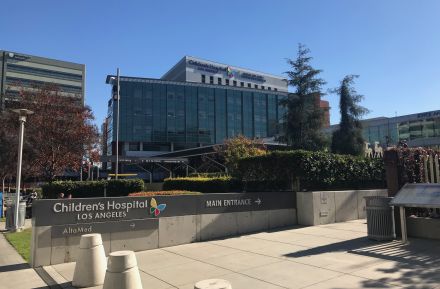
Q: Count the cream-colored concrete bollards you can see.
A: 3